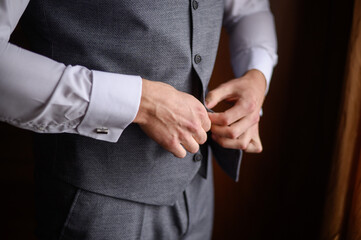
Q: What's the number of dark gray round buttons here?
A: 3